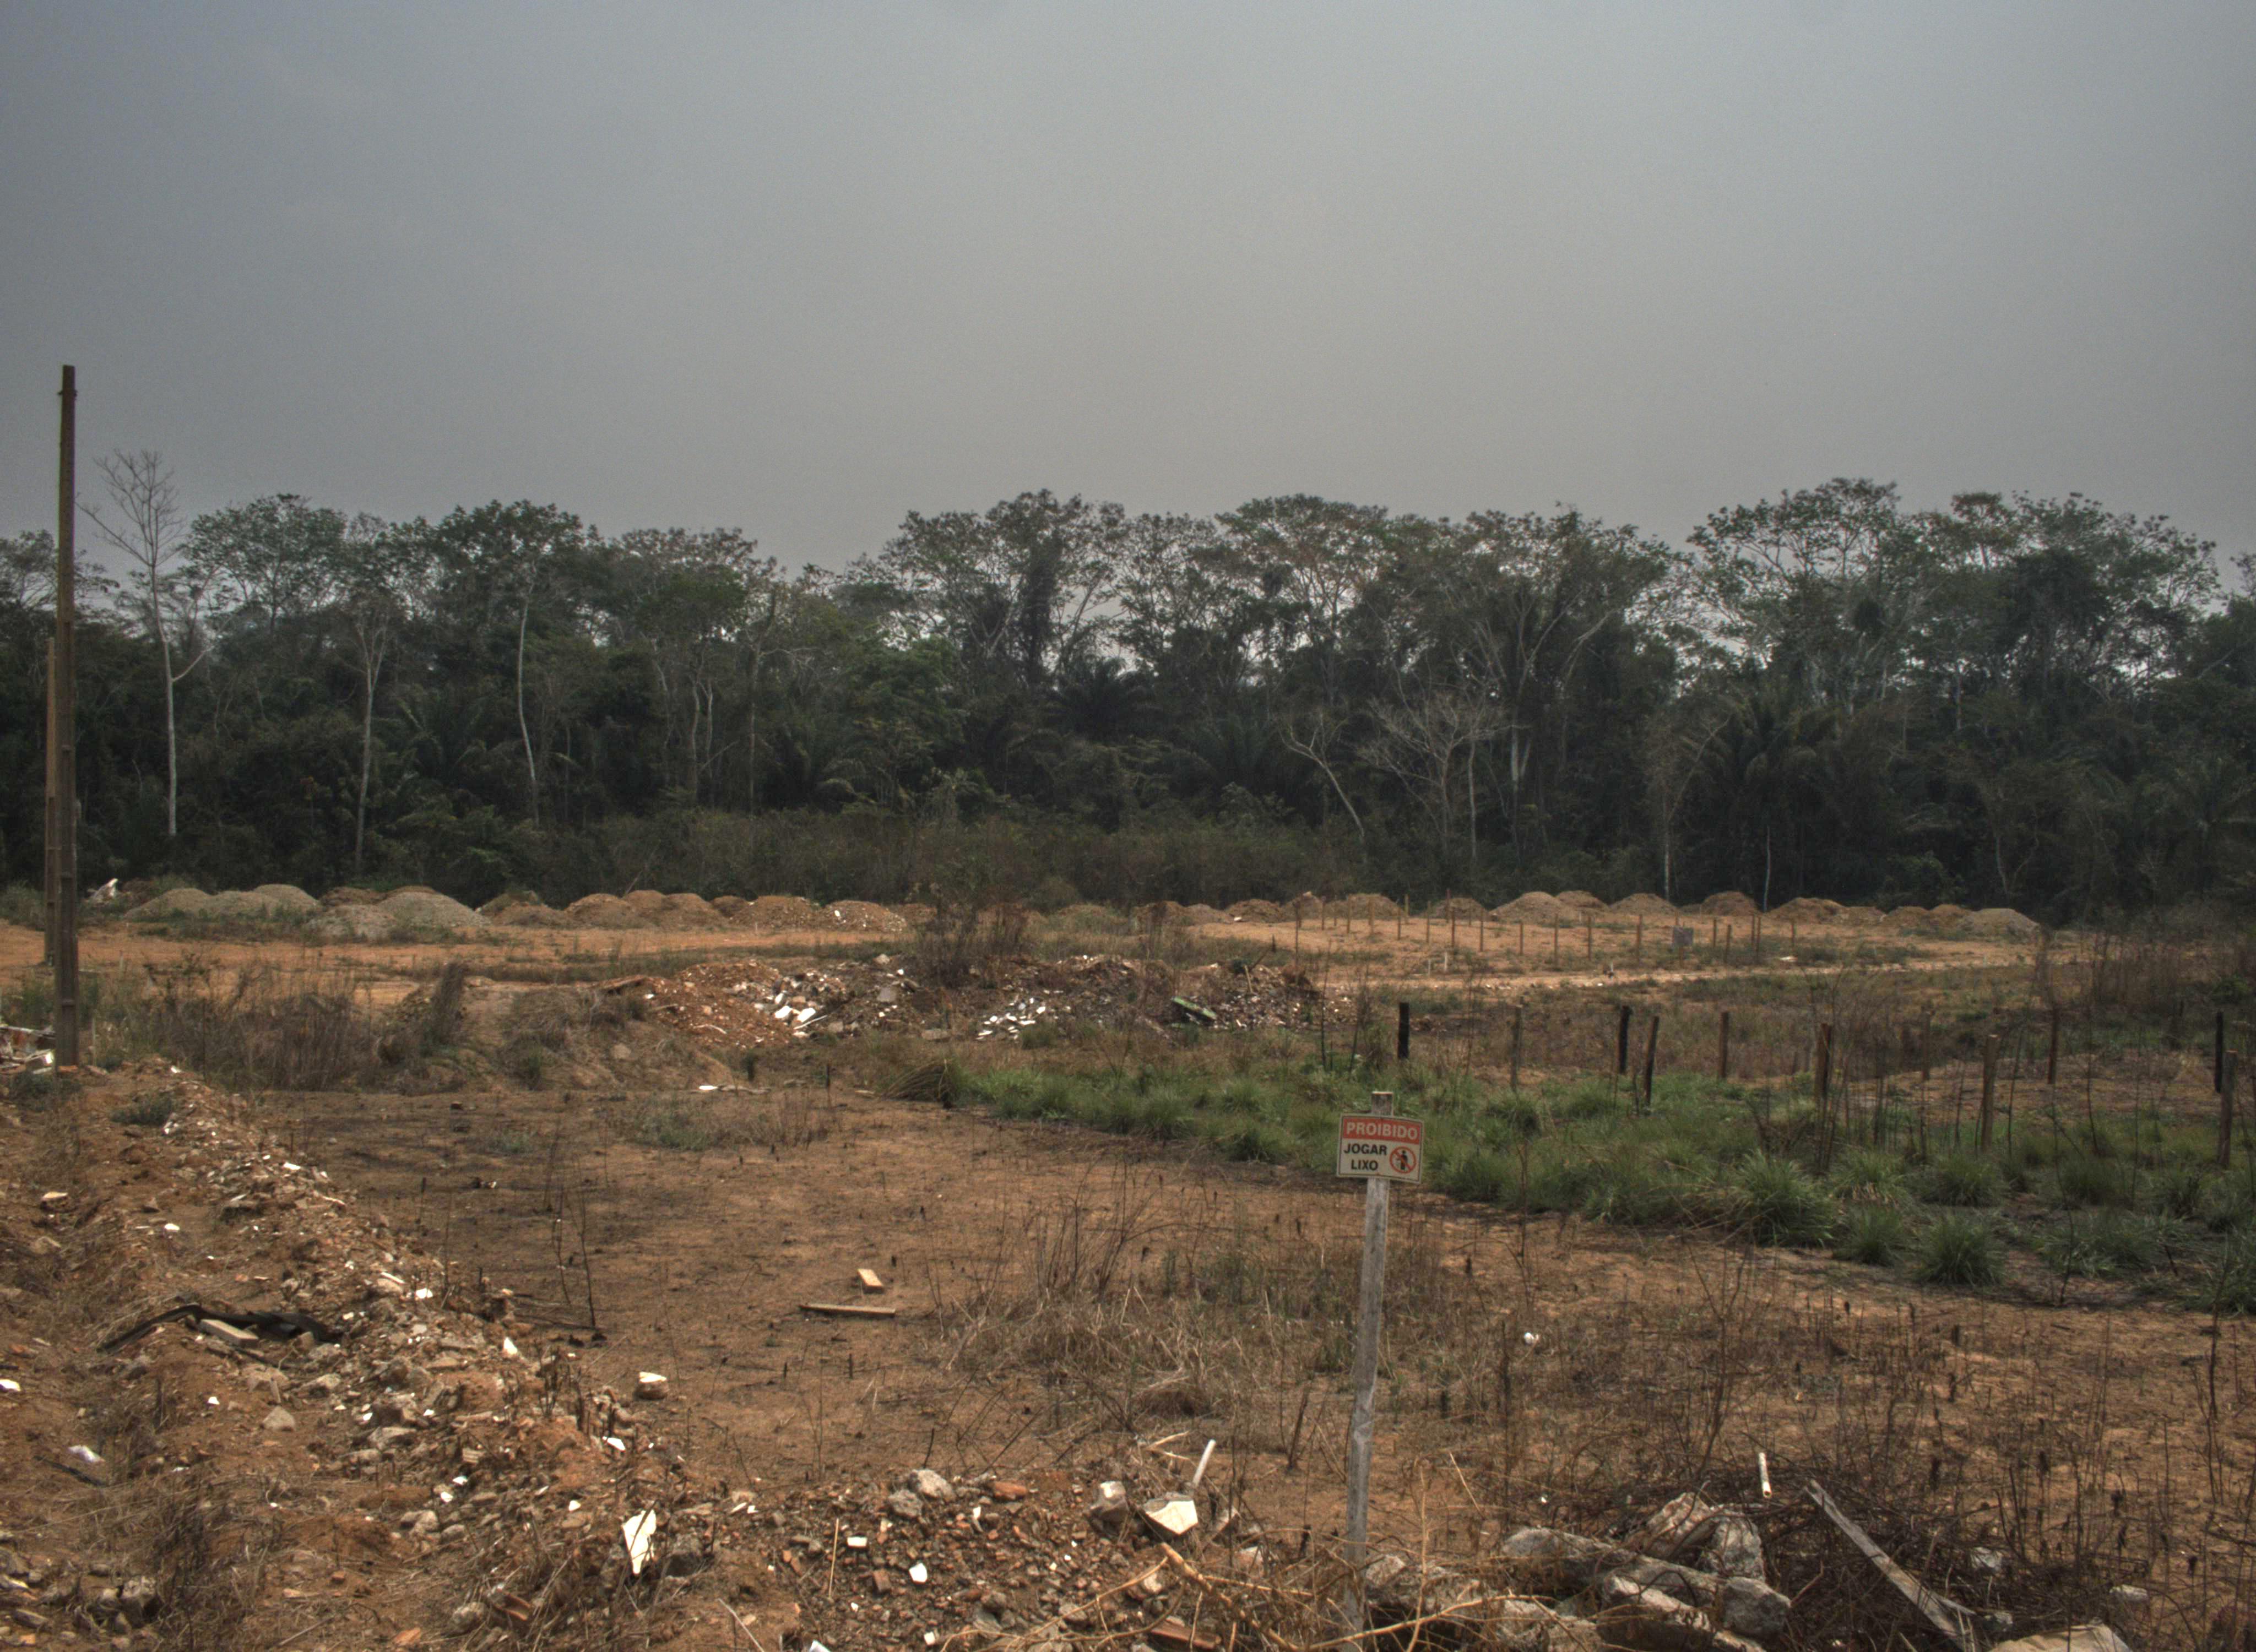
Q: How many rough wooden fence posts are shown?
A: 11